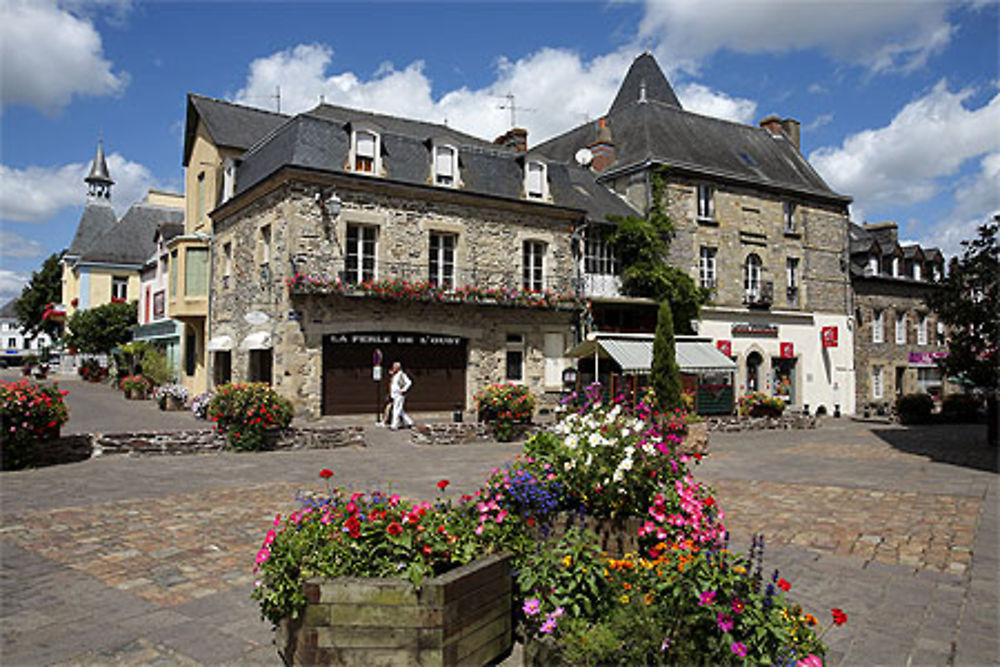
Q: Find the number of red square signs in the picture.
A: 3